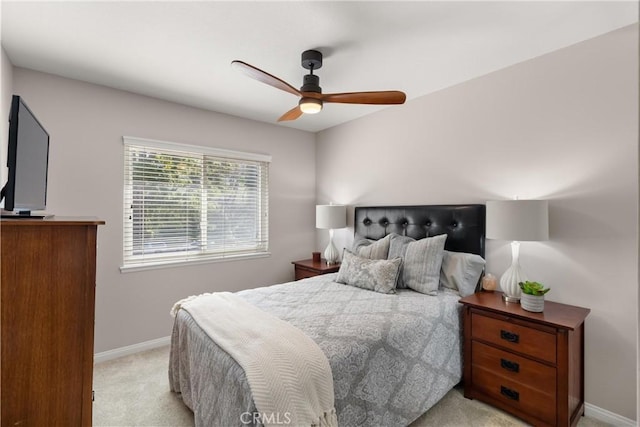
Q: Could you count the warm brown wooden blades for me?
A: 3